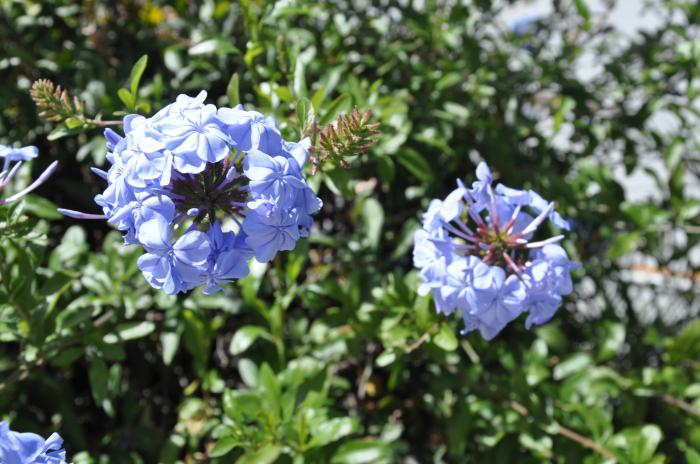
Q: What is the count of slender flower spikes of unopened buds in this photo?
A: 2